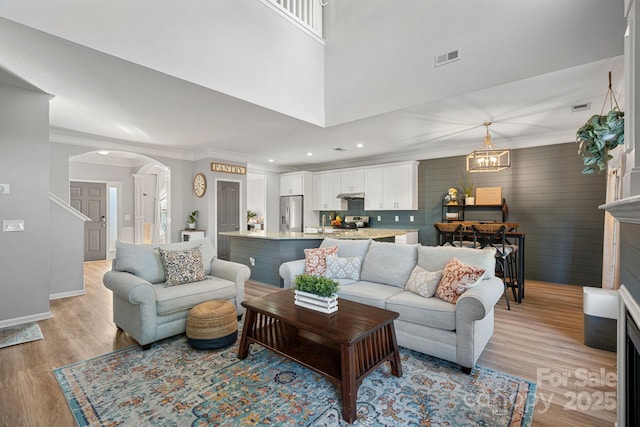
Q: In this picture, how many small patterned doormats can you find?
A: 1